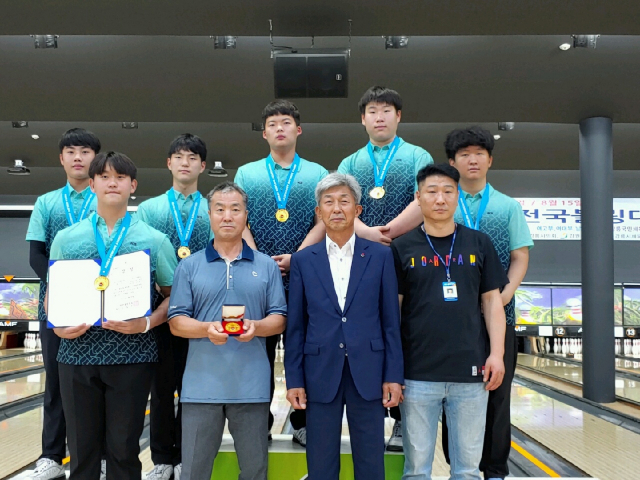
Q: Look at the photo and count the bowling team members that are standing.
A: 6